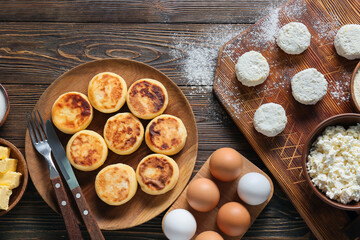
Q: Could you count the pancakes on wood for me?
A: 8